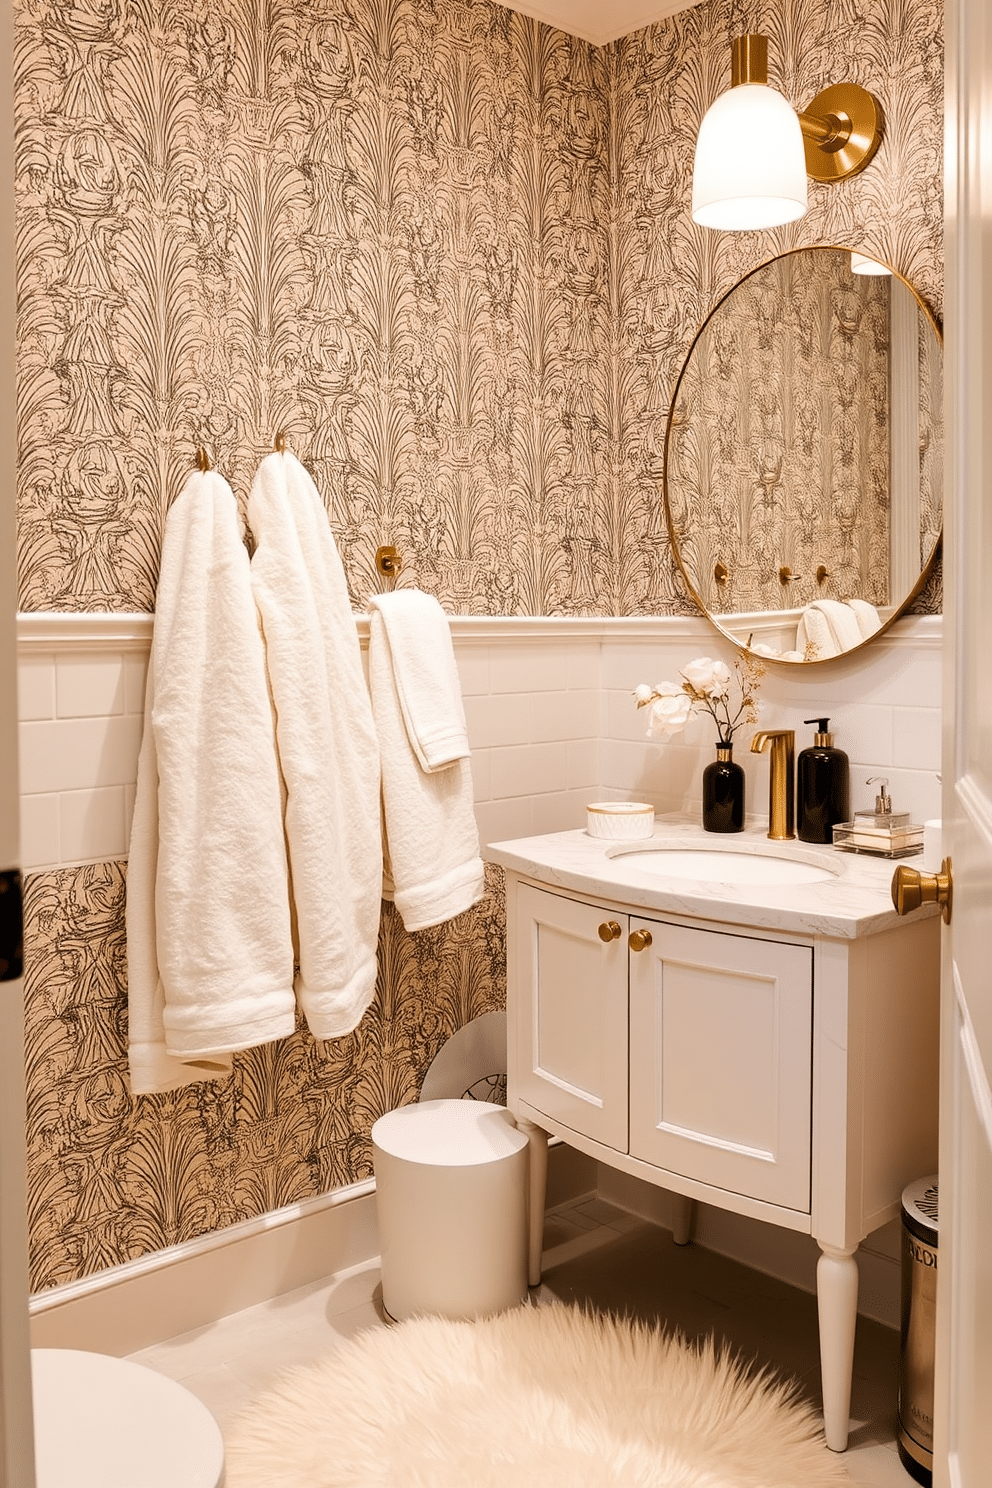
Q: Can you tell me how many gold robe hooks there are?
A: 3